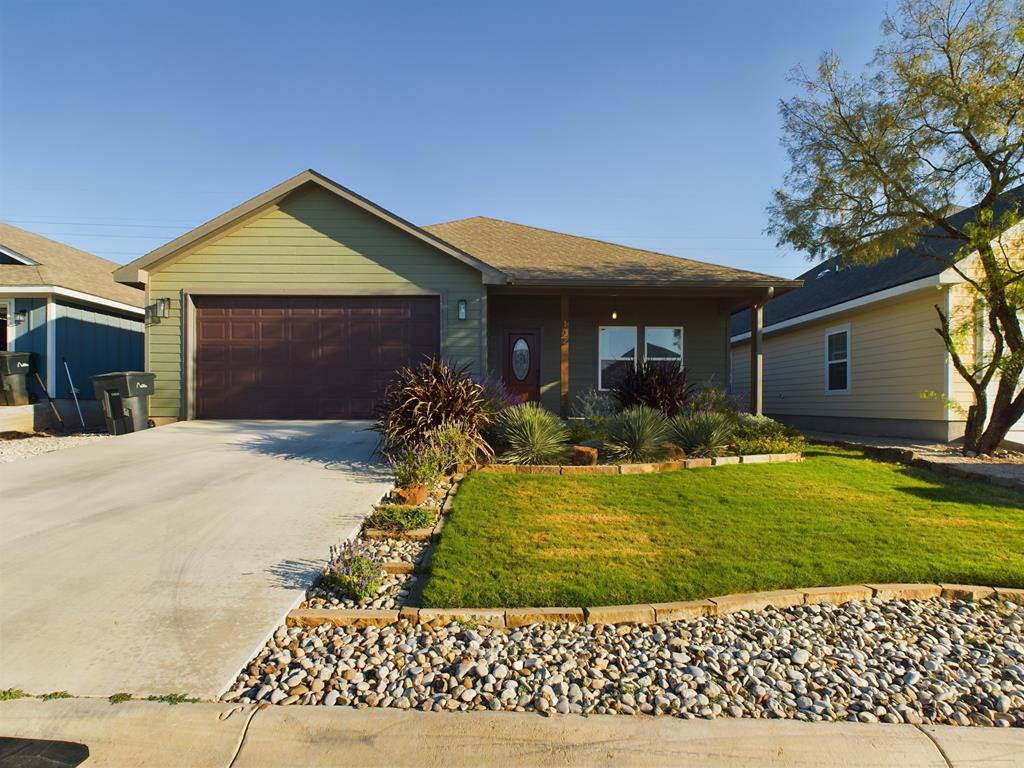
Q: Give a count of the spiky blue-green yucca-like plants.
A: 3